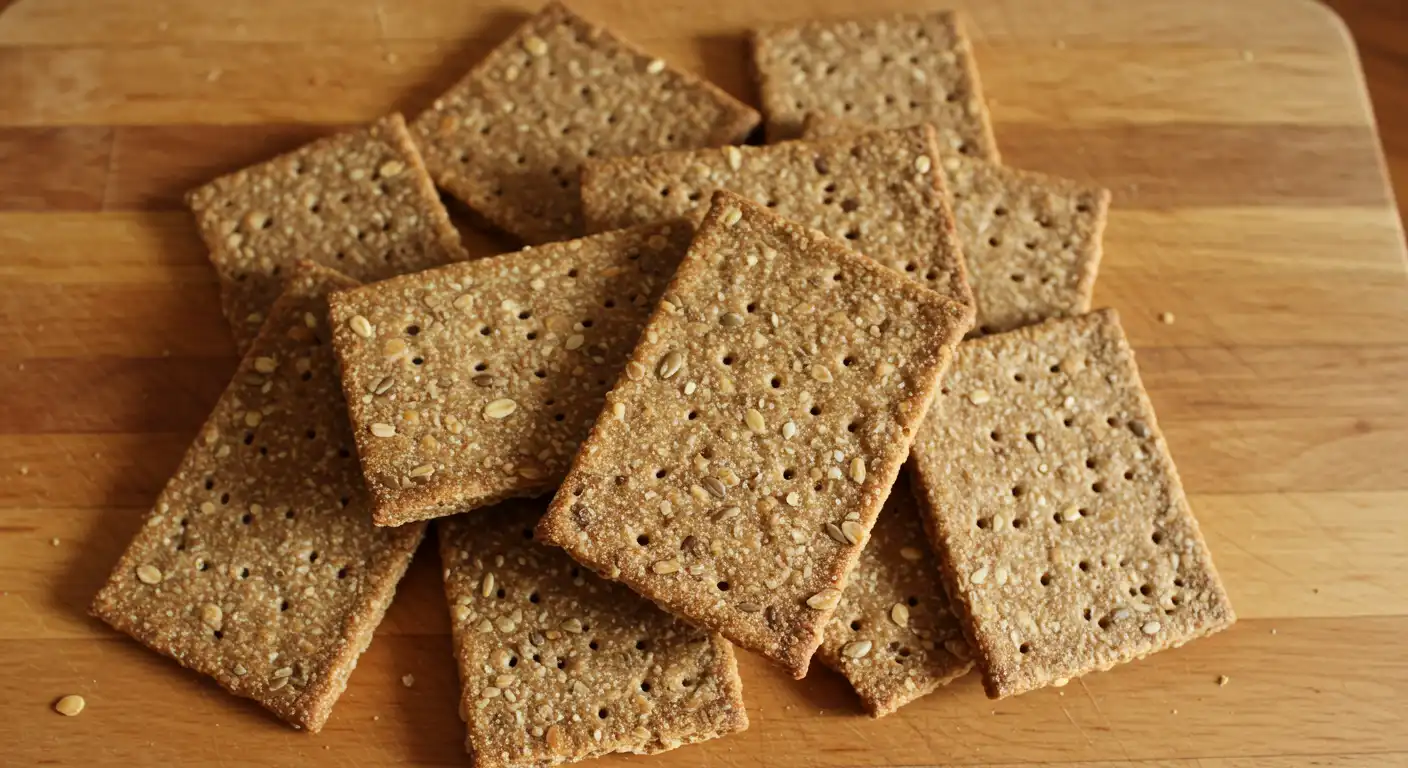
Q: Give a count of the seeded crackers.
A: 11